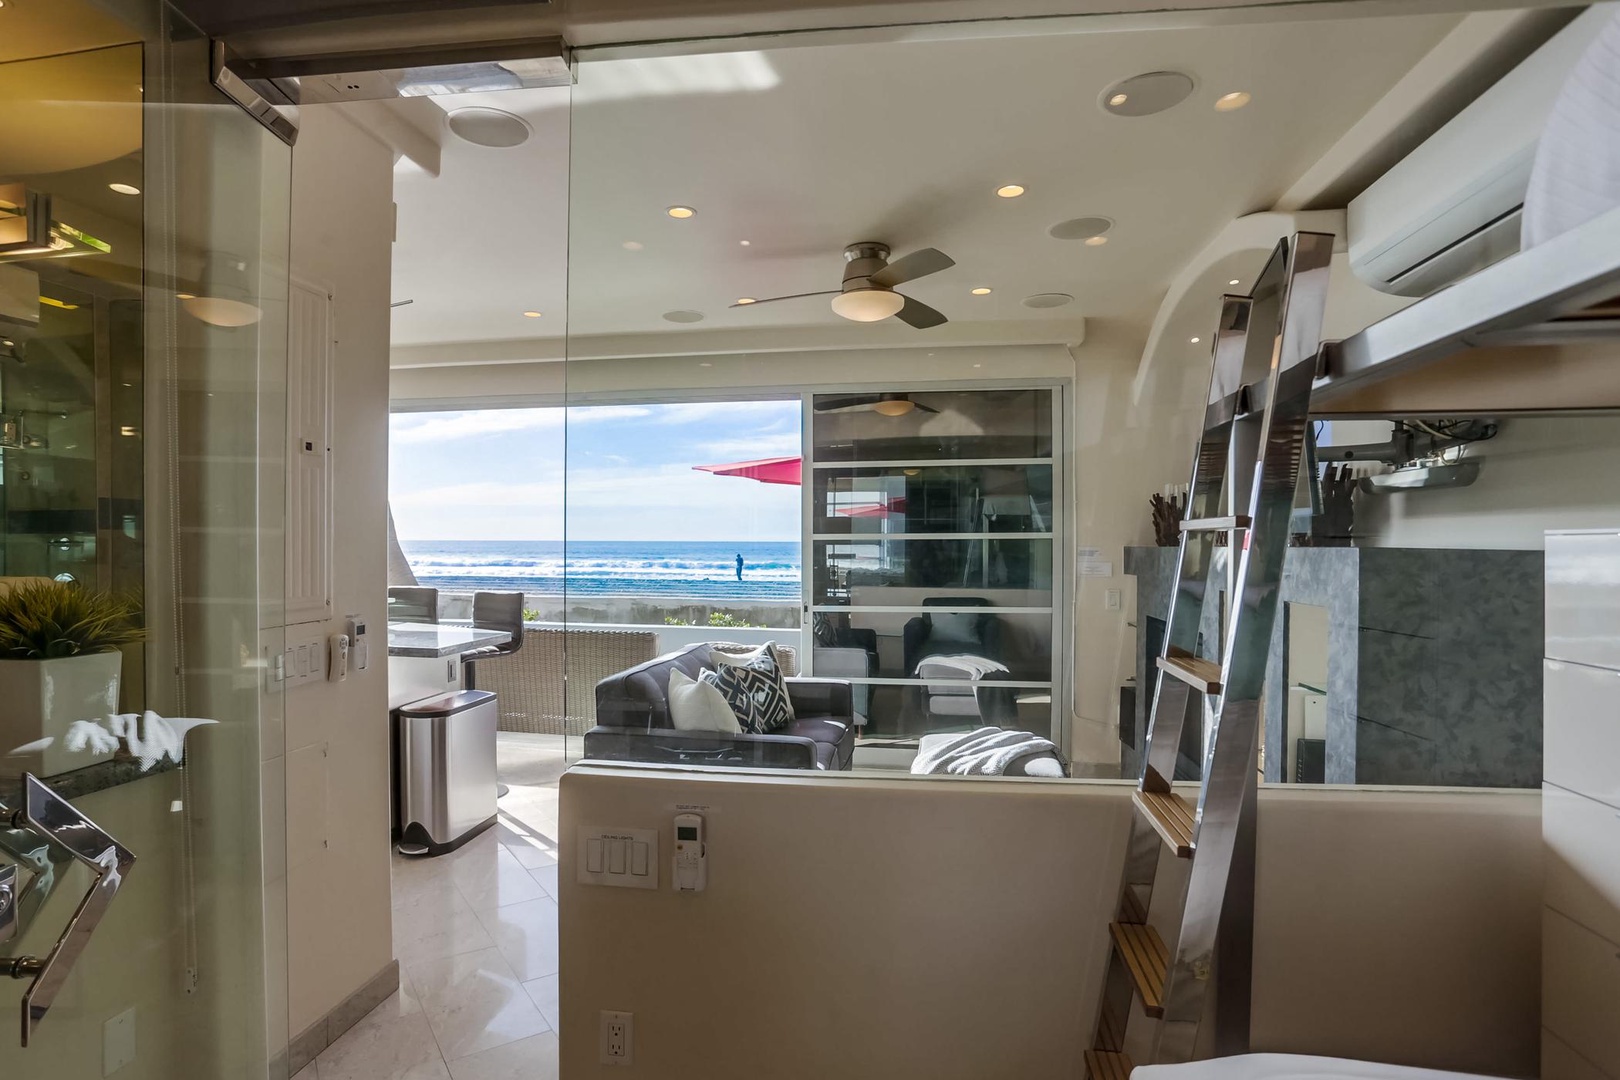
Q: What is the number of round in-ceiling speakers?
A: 5